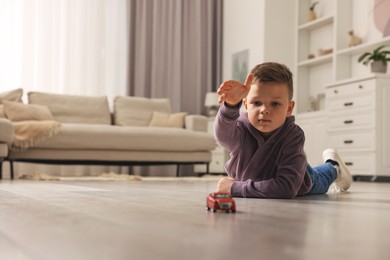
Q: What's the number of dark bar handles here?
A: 4